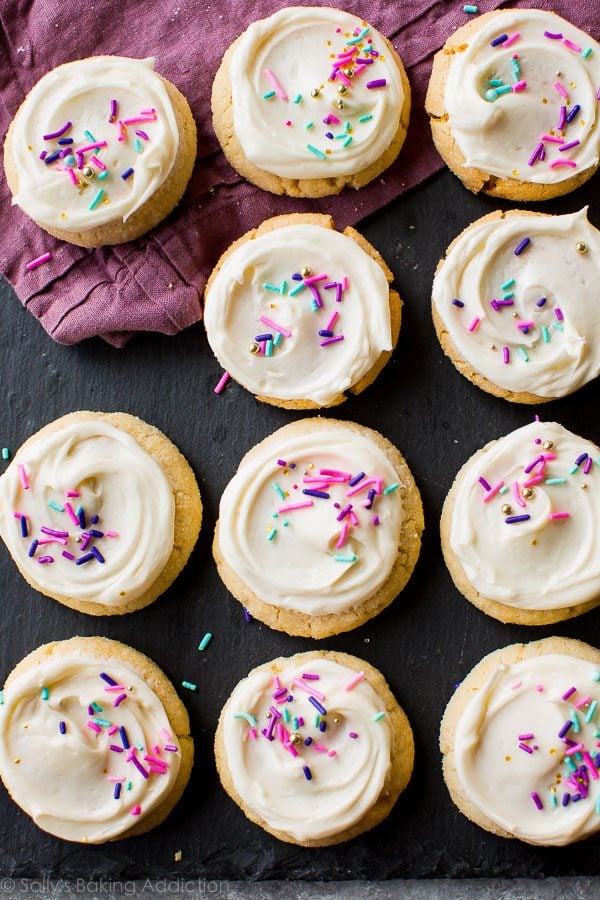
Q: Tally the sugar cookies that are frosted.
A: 11